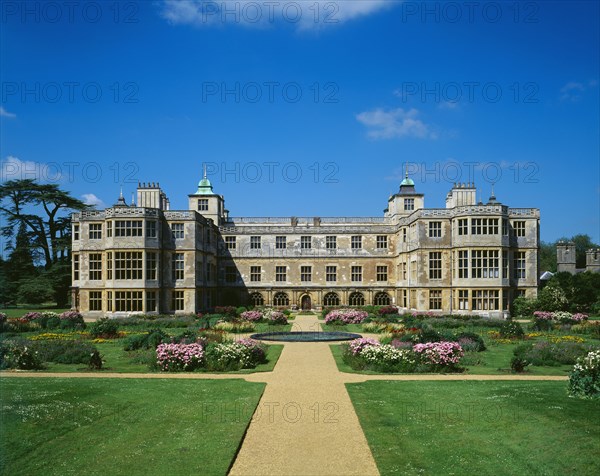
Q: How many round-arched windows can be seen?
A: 5